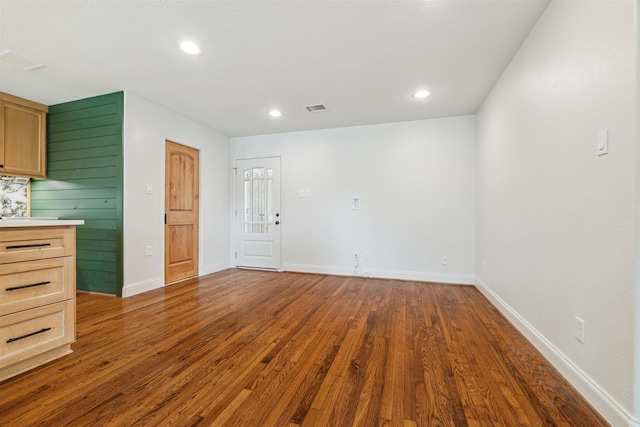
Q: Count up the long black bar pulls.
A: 3